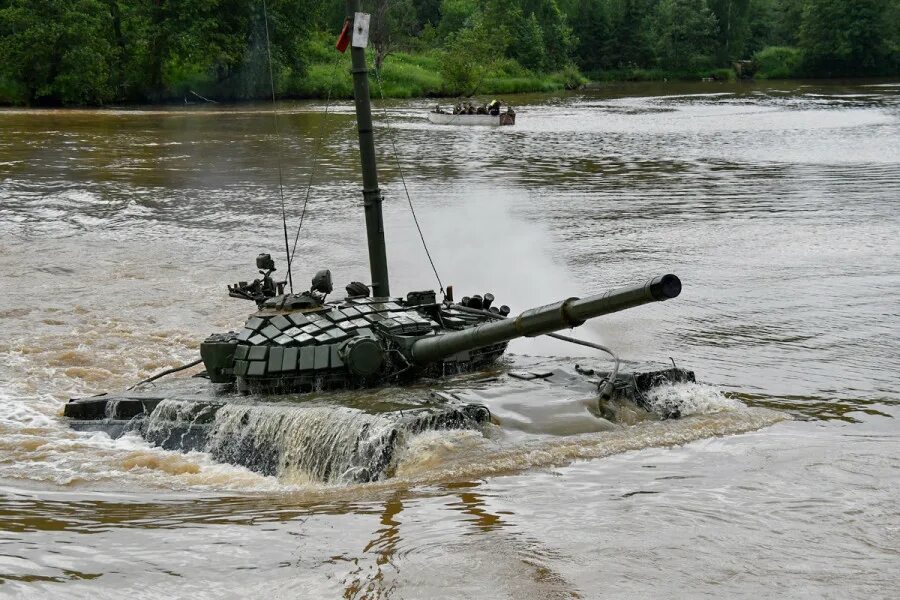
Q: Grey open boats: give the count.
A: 1